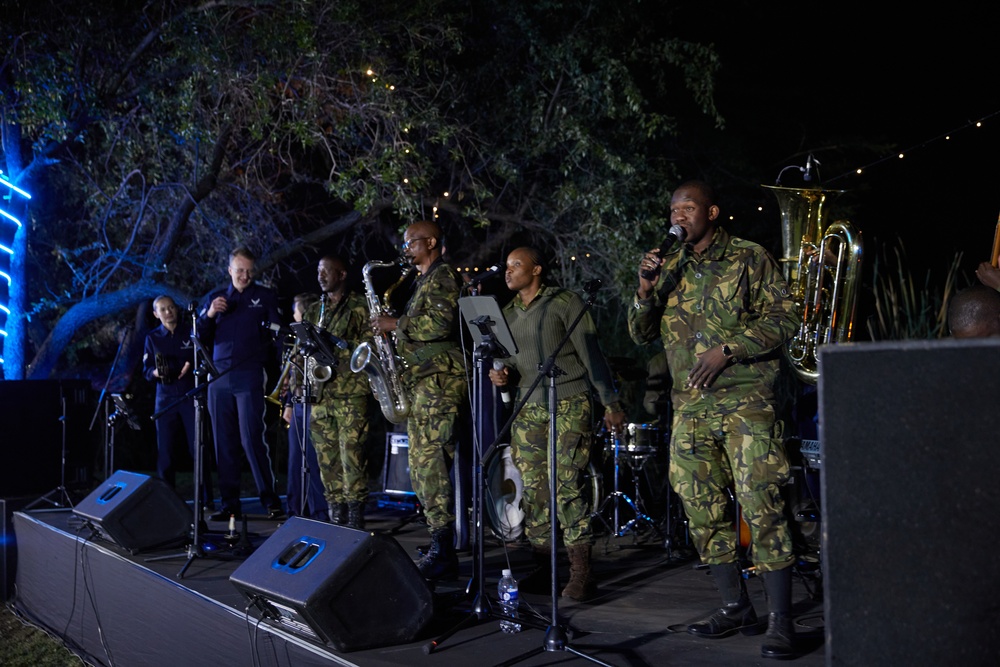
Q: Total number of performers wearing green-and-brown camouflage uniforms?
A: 4